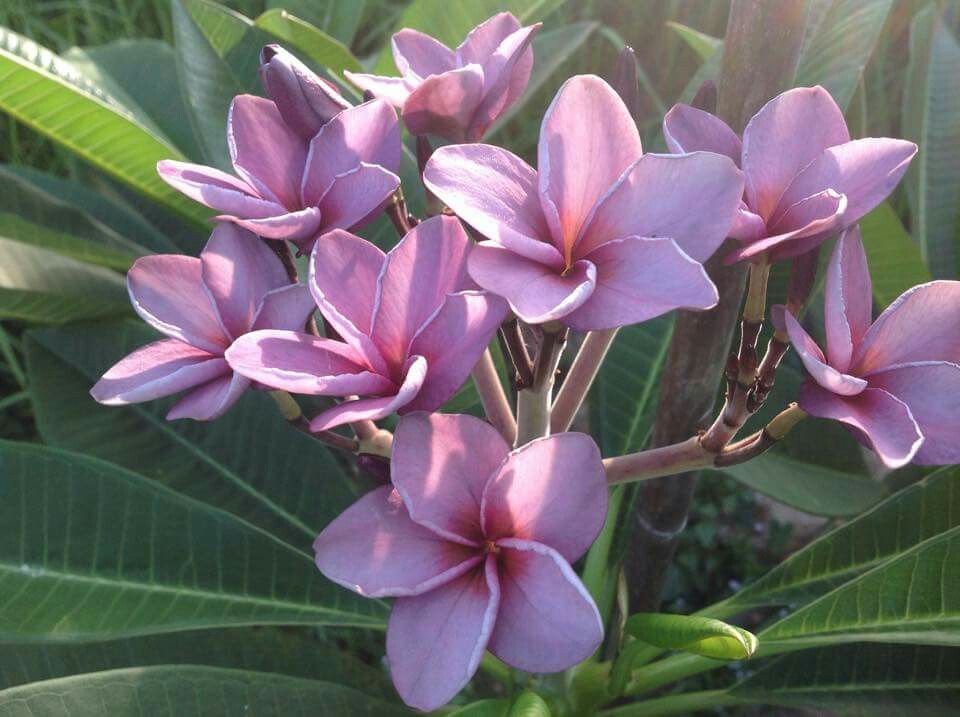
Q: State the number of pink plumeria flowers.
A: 8